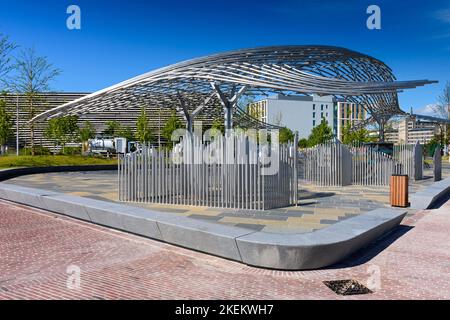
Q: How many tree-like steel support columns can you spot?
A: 3